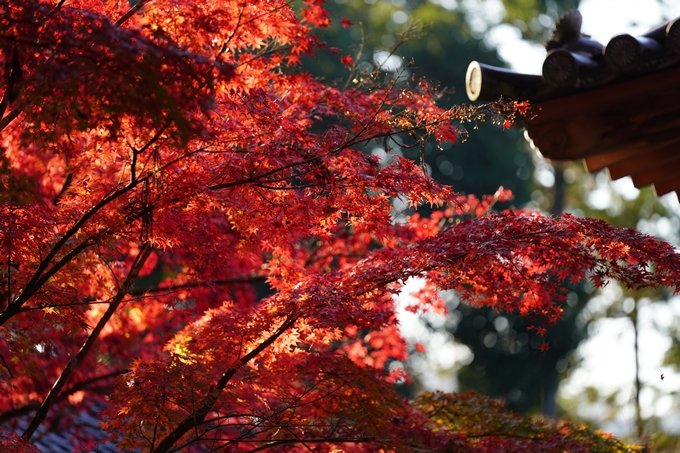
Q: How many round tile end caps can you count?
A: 4